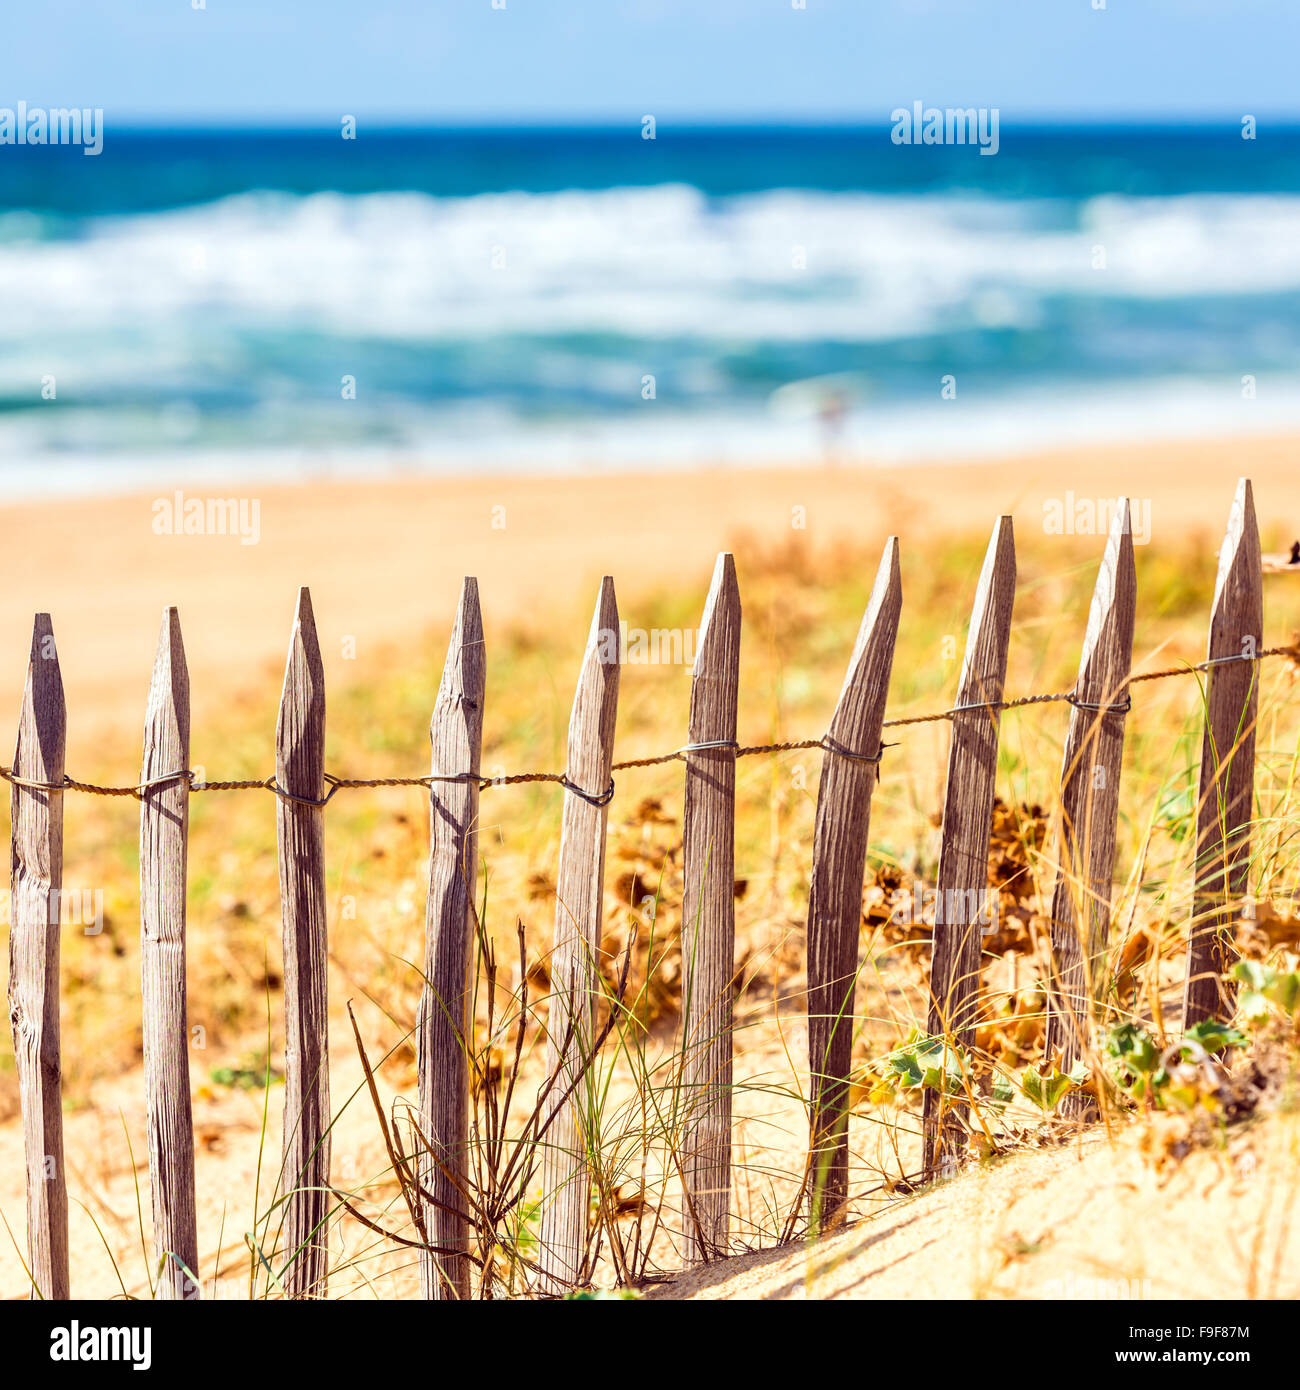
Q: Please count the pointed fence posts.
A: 10